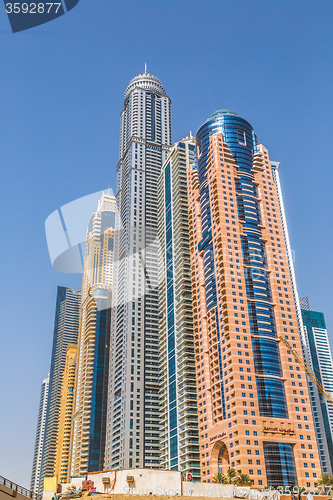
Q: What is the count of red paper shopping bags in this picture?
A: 0